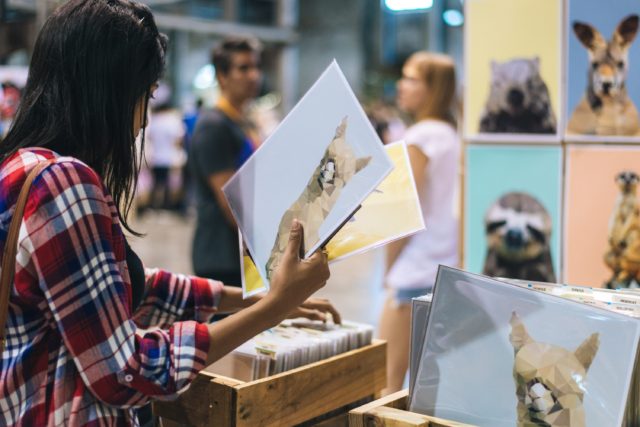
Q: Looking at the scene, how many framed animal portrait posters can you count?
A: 4